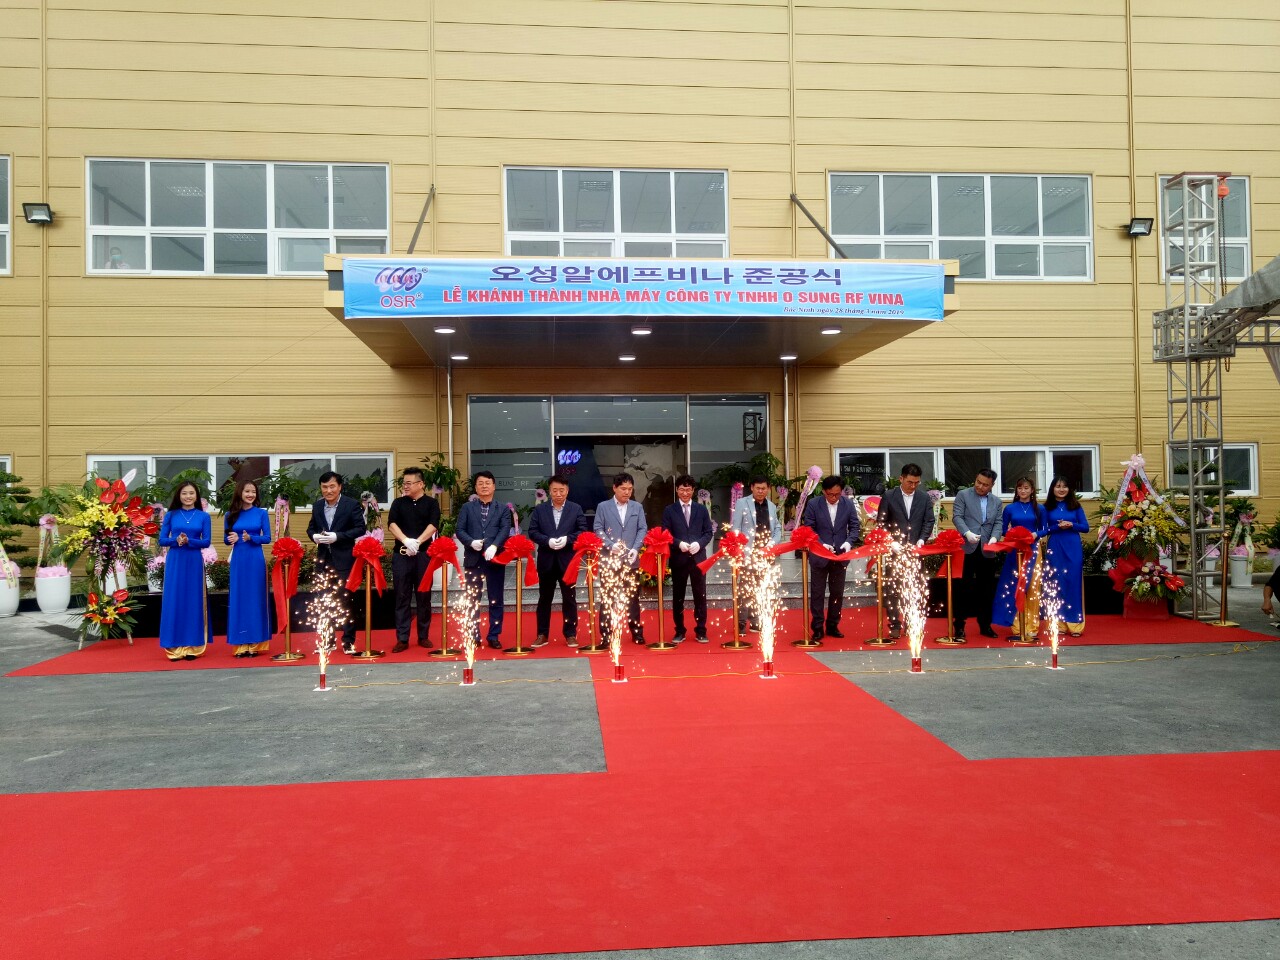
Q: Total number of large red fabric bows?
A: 11